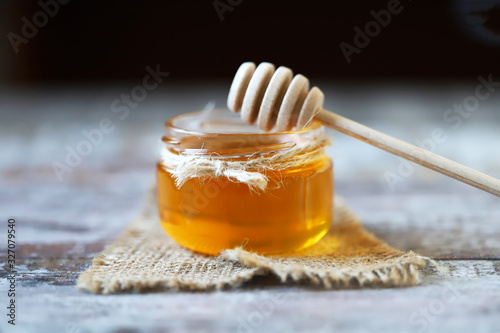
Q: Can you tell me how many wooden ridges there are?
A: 5